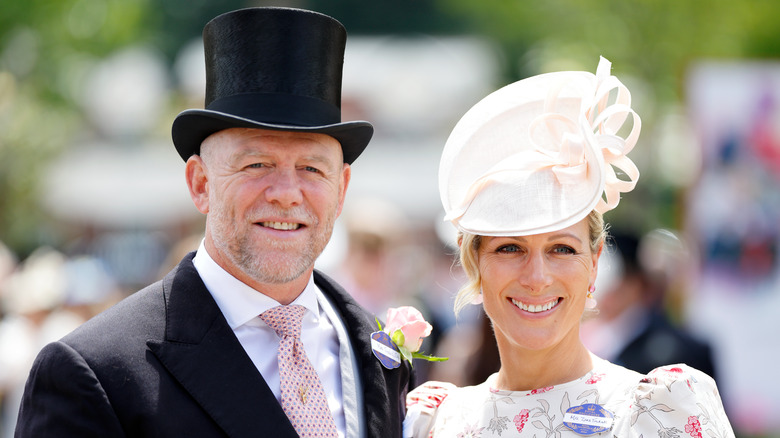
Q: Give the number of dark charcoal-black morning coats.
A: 1